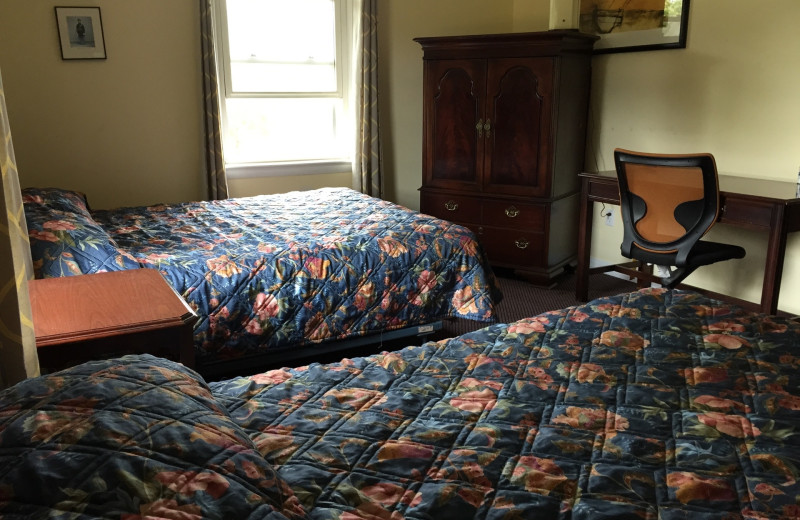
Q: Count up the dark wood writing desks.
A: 1